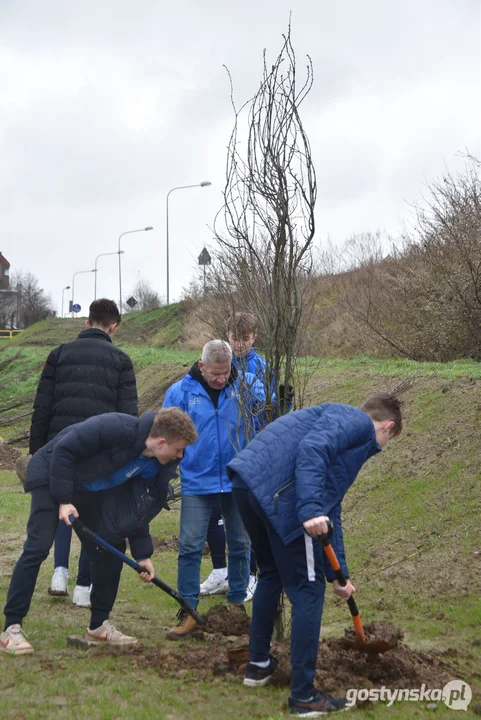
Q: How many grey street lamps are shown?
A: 5